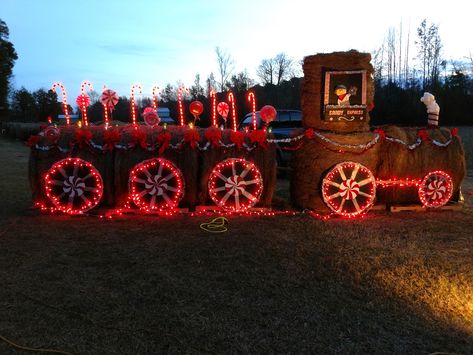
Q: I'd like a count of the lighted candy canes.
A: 9